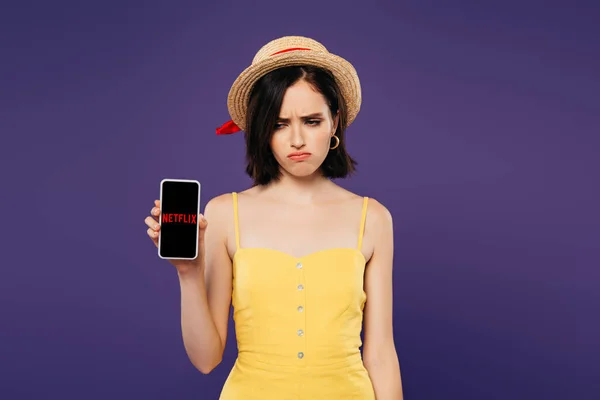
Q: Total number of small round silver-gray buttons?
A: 5